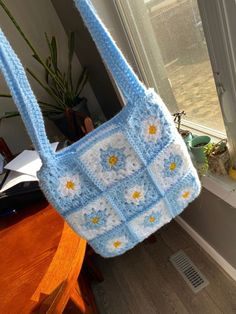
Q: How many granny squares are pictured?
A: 9